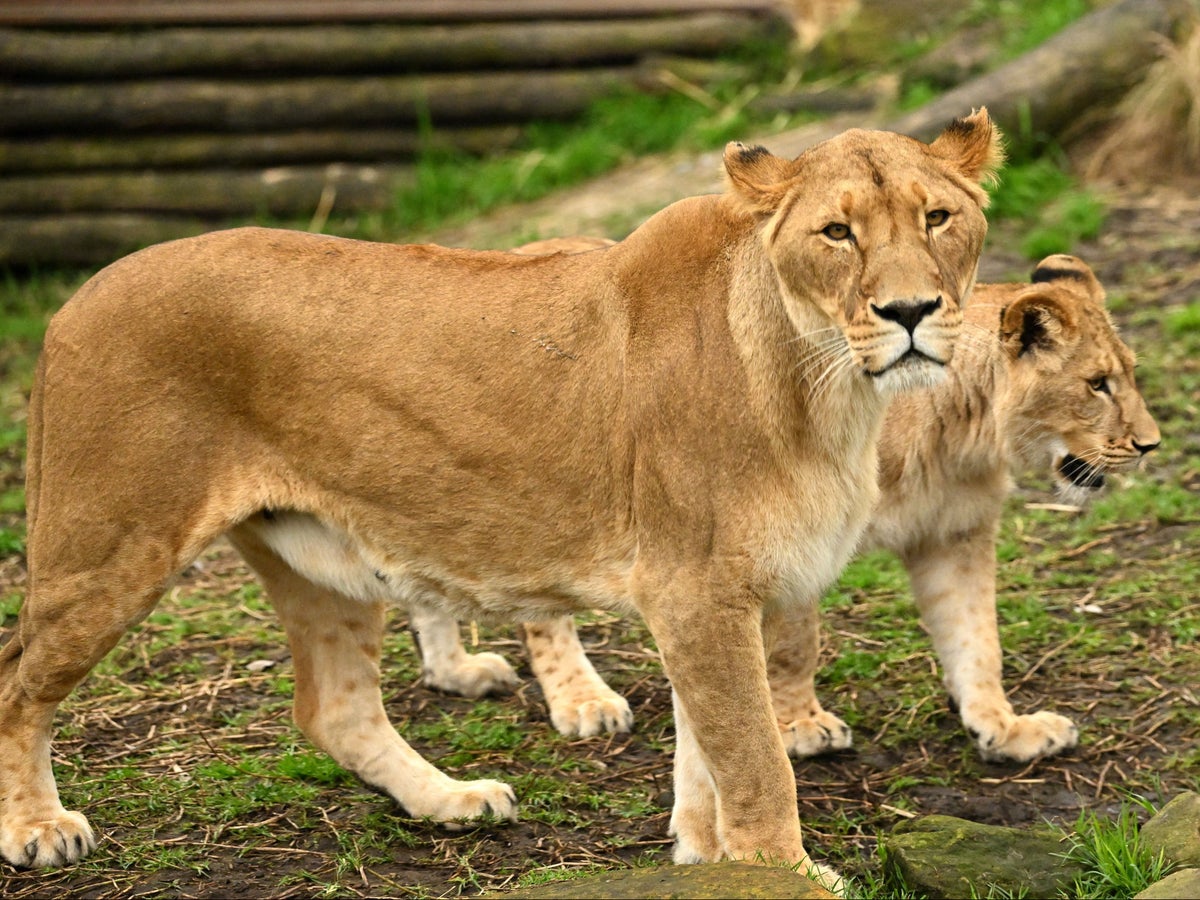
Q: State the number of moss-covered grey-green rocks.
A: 4